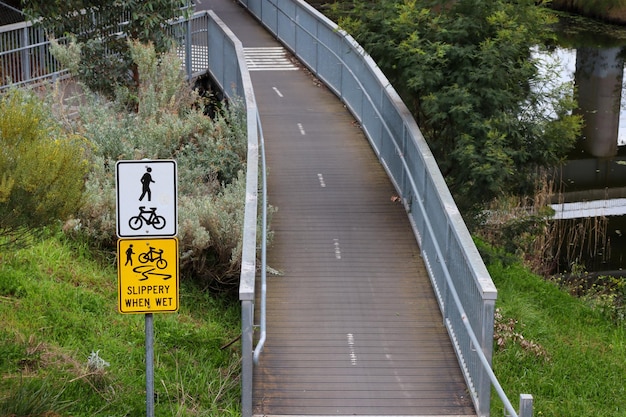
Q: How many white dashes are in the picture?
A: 5